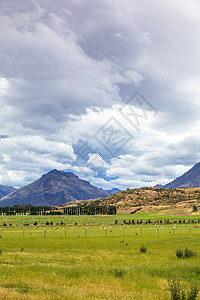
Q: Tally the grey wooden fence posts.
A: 11